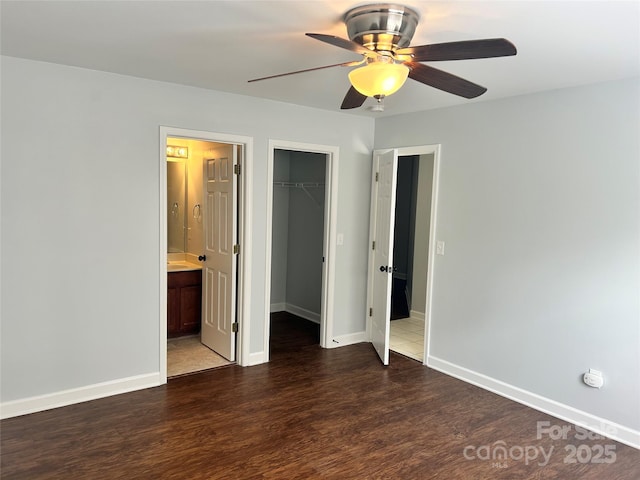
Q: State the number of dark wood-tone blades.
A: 5